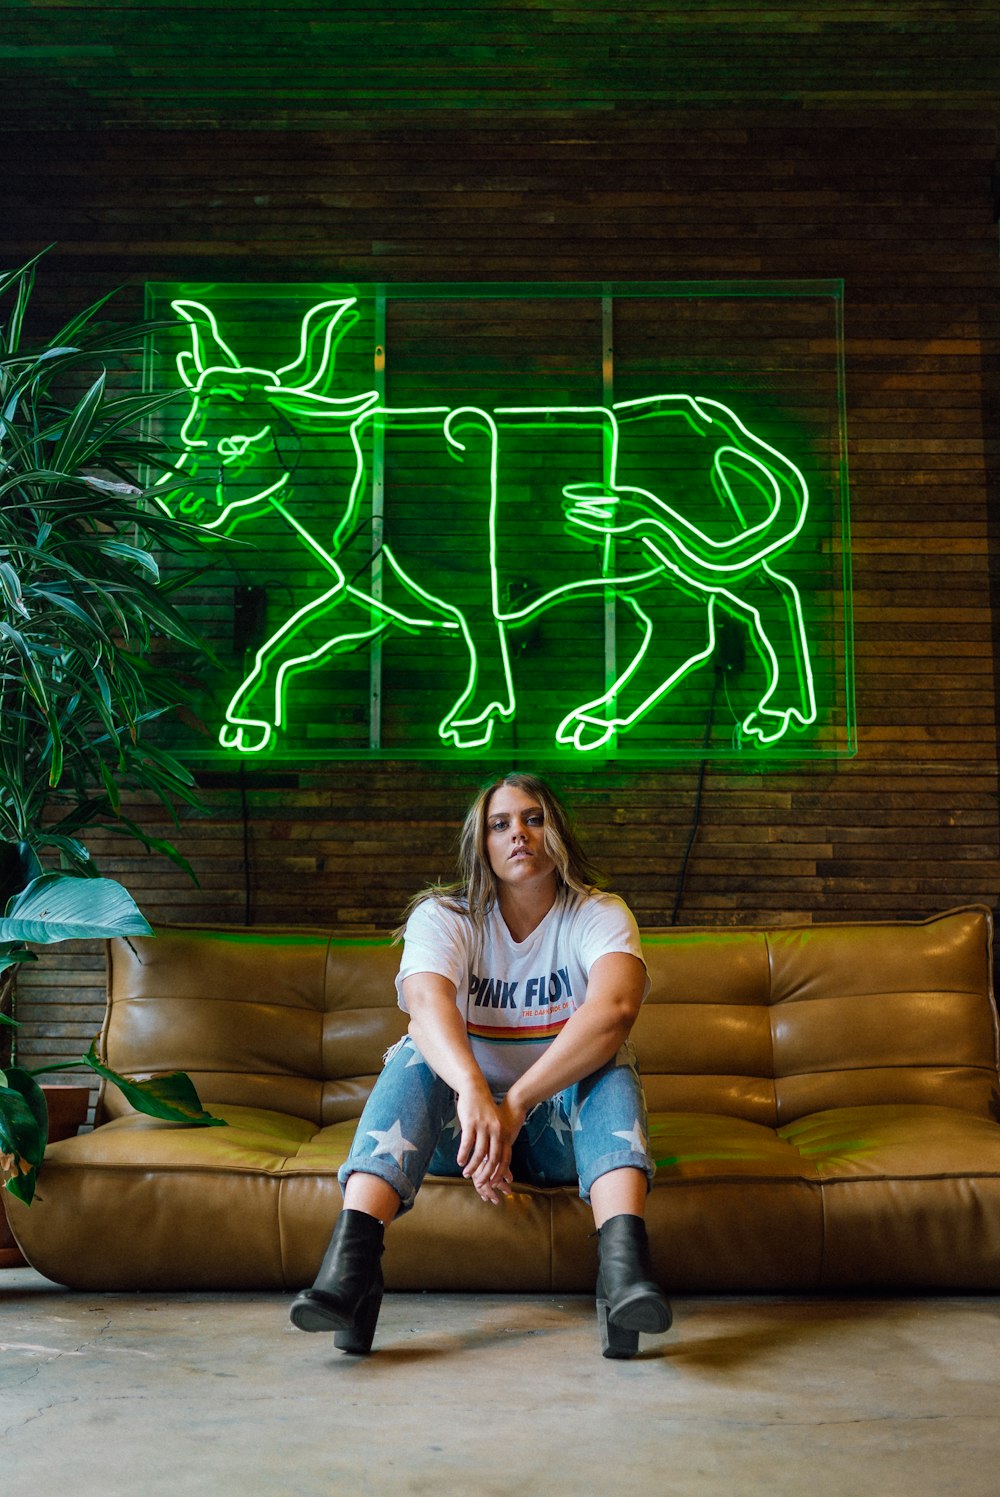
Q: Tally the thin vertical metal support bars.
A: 2